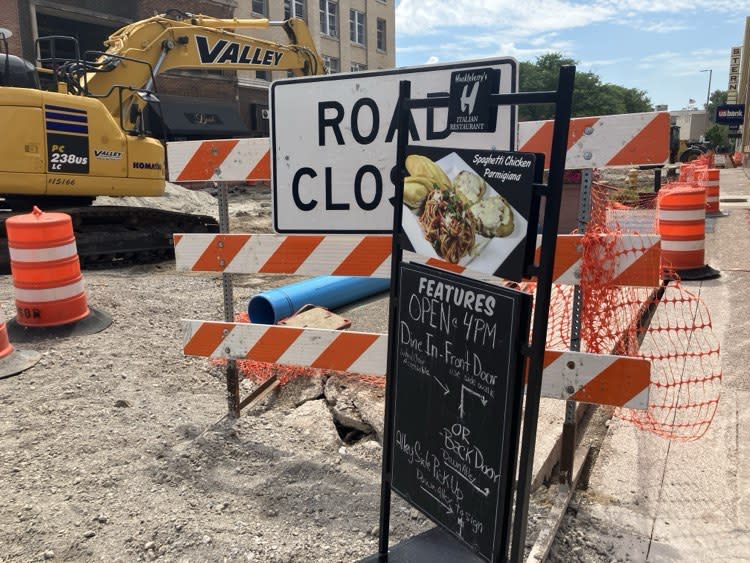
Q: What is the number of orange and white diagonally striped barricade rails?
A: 3